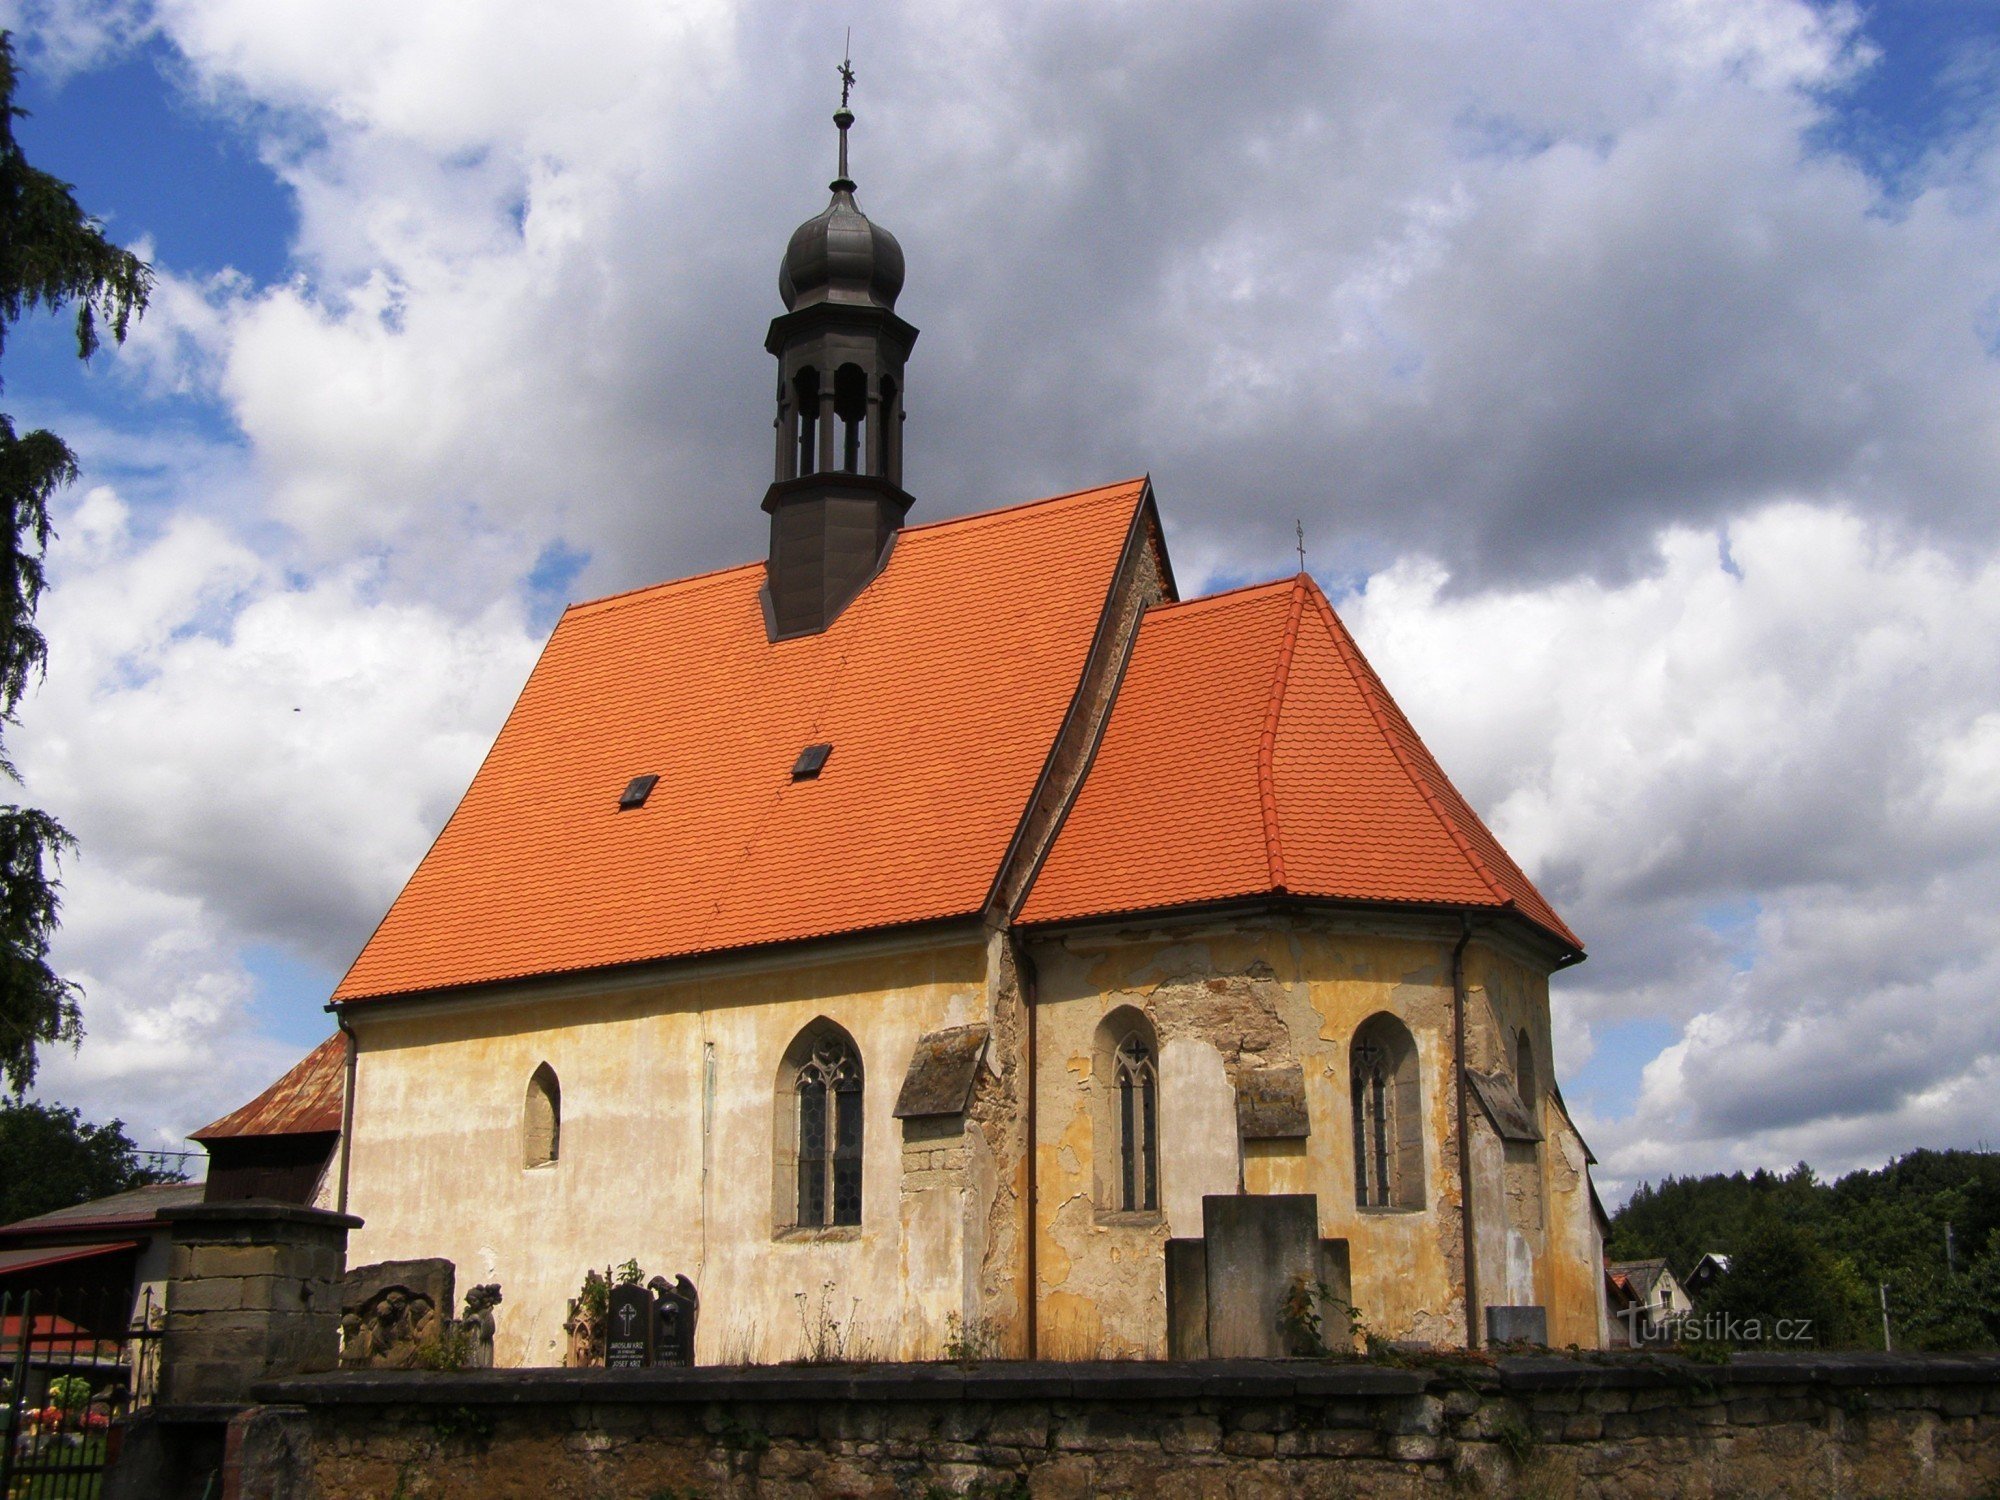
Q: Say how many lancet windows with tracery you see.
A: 3